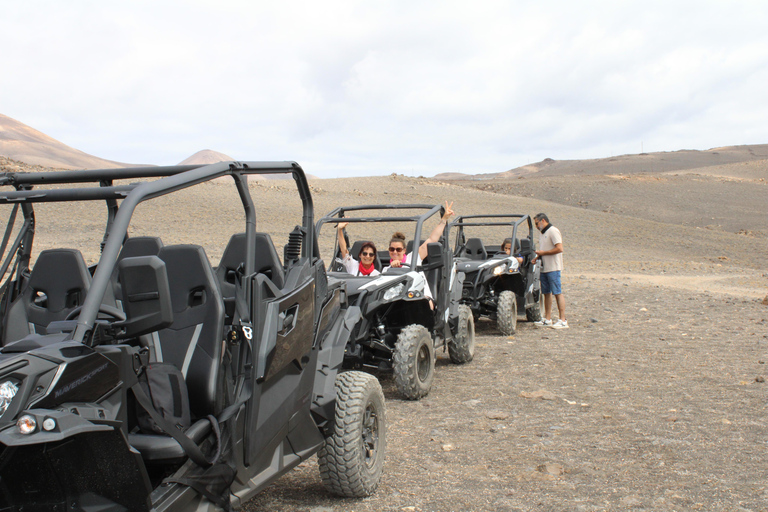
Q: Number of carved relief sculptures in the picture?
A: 0